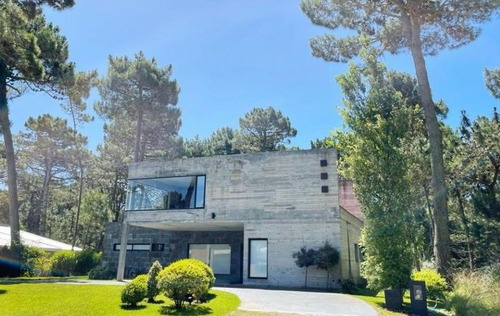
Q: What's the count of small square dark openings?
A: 3